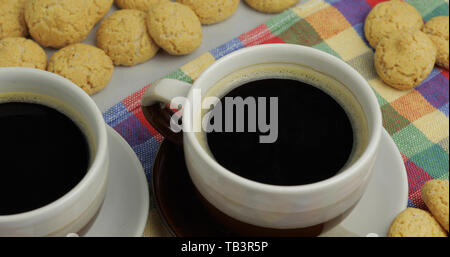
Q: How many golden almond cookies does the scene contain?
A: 14